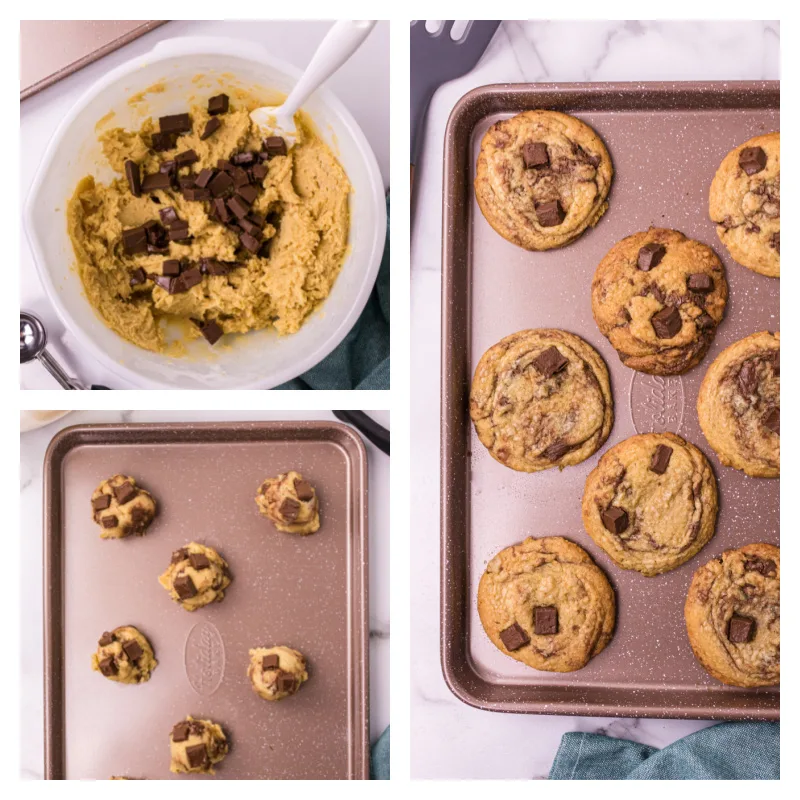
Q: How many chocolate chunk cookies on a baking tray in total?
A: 8